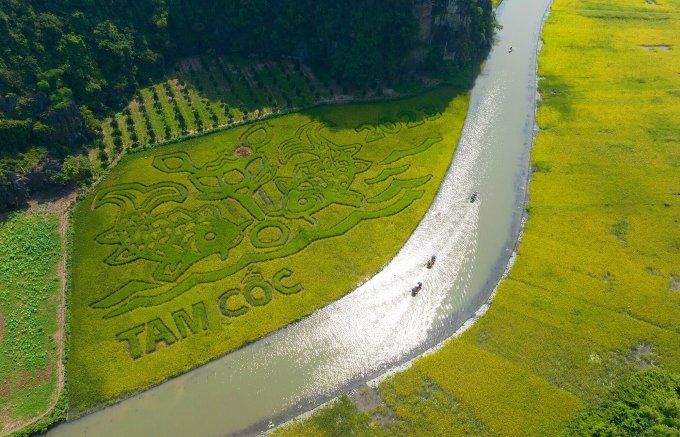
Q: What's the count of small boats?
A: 4